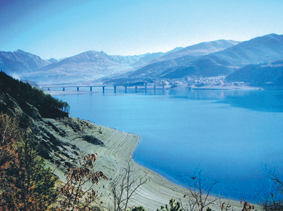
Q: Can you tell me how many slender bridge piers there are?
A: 11